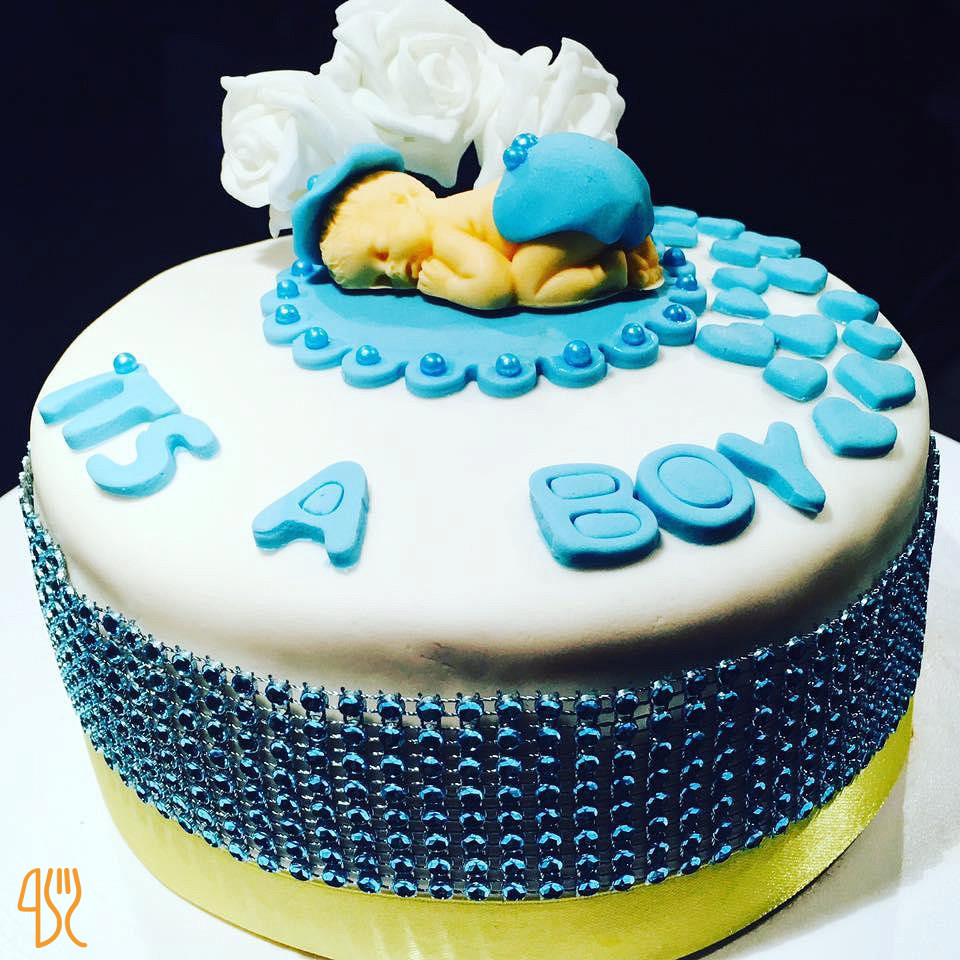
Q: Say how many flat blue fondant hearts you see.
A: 15